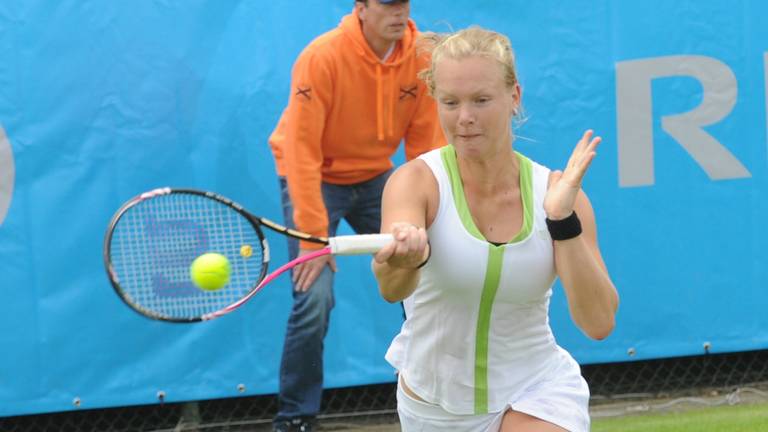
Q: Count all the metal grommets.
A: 5